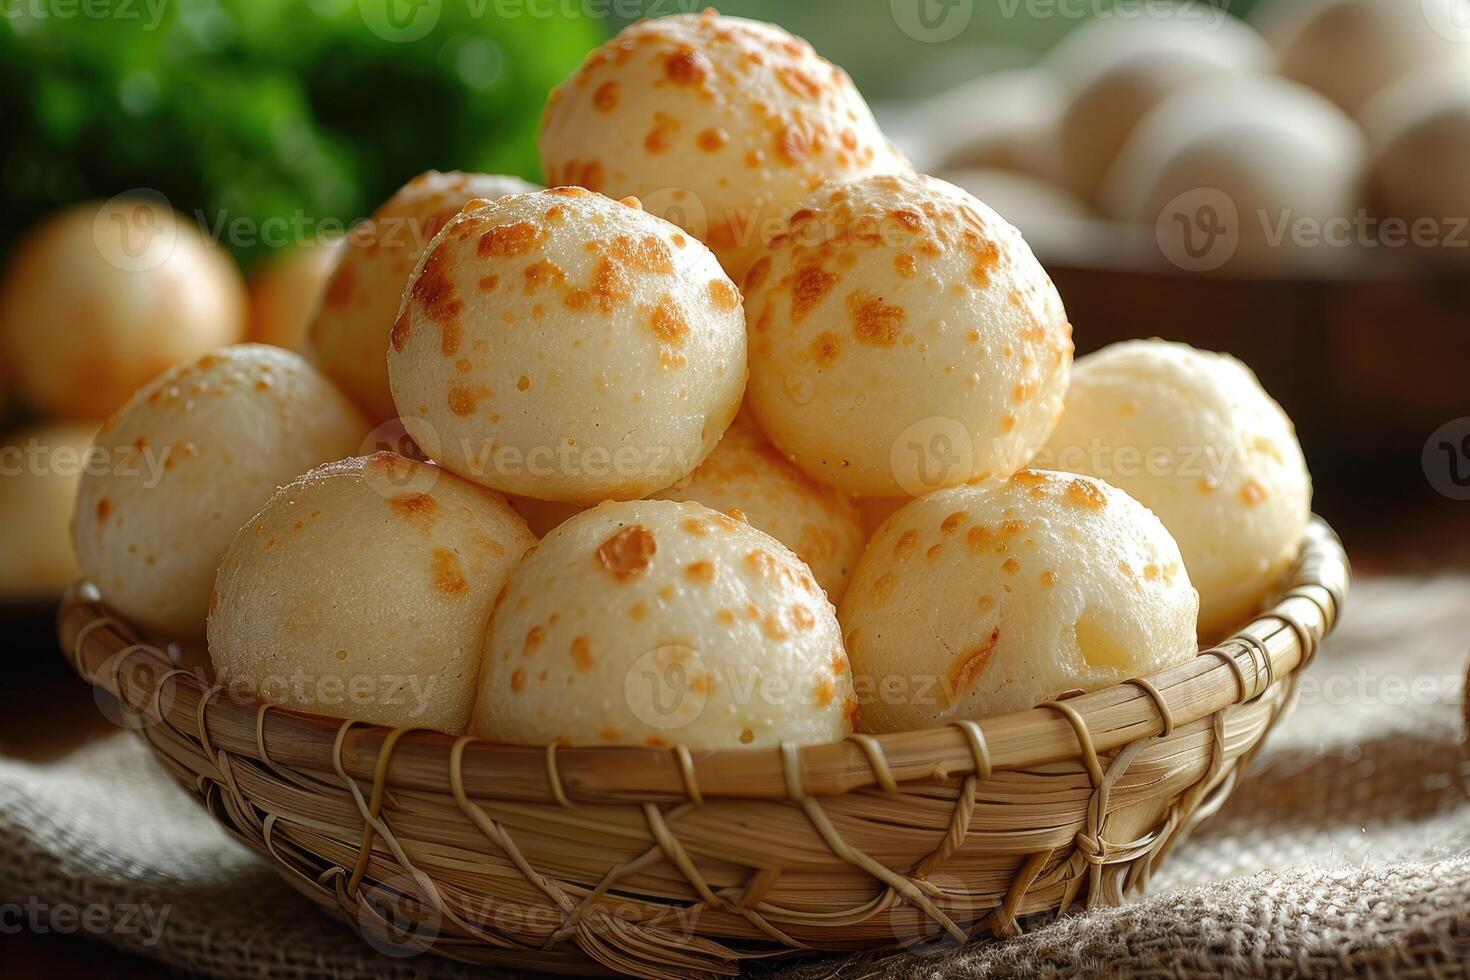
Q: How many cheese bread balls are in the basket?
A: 10